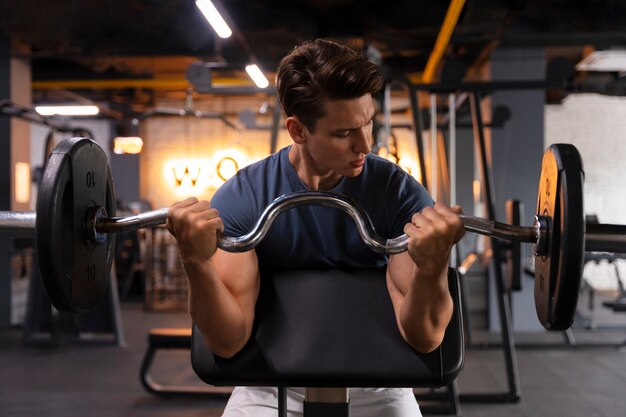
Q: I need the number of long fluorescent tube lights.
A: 3